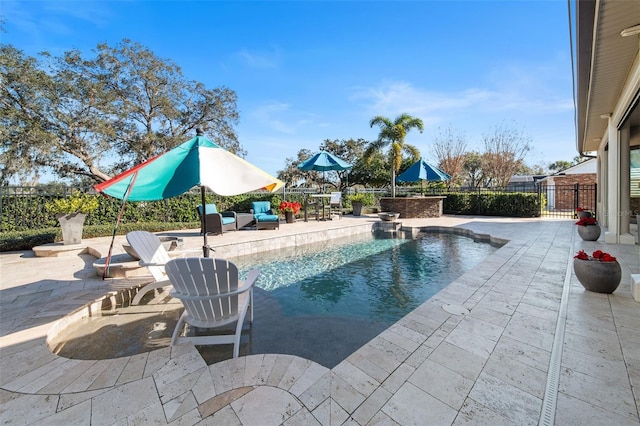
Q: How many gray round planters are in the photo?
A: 3